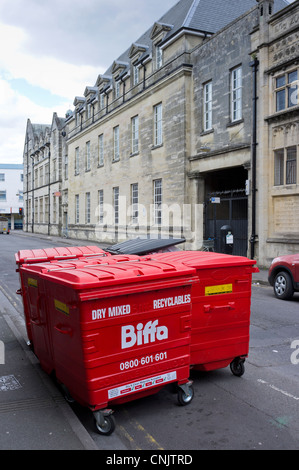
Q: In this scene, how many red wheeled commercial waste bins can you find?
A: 4